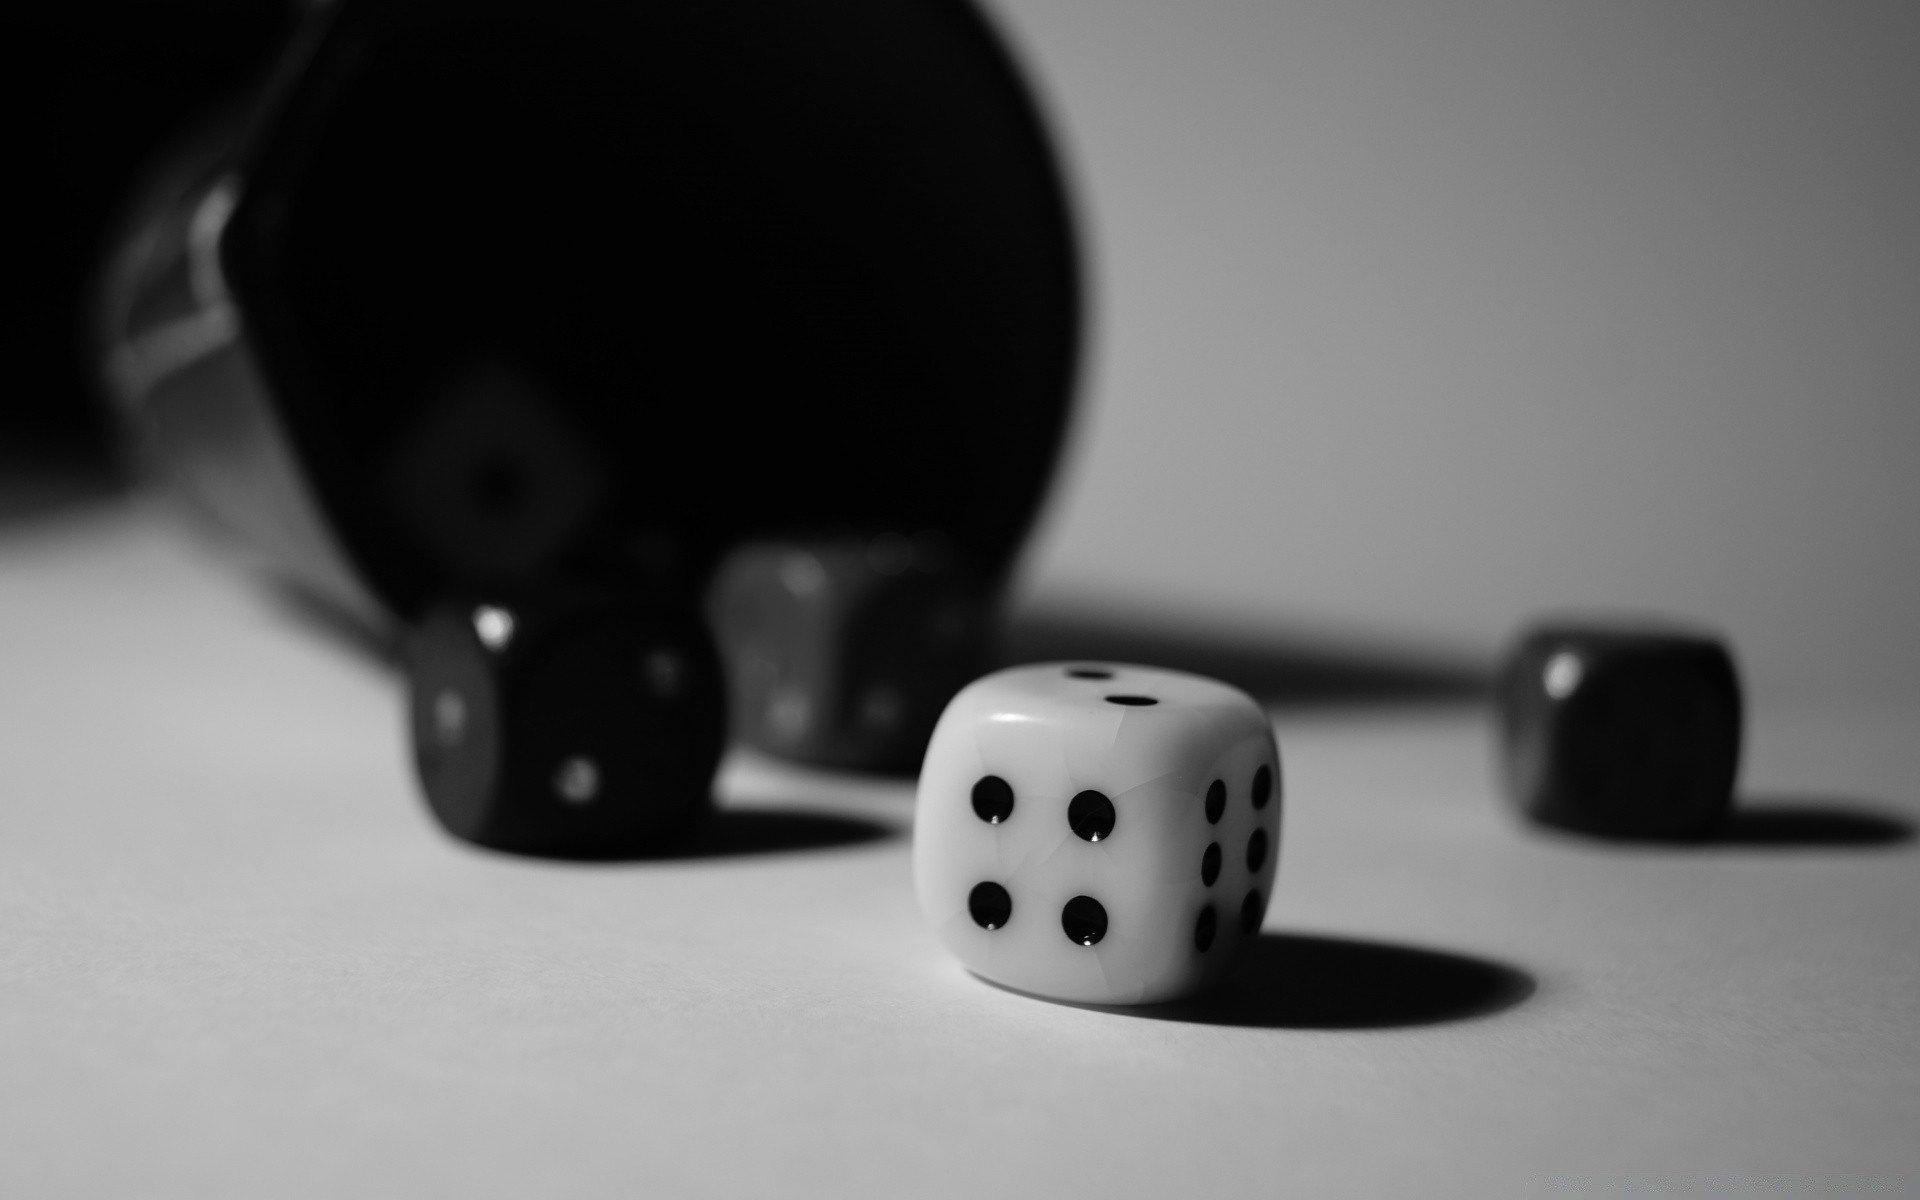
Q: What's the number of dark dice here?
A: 3